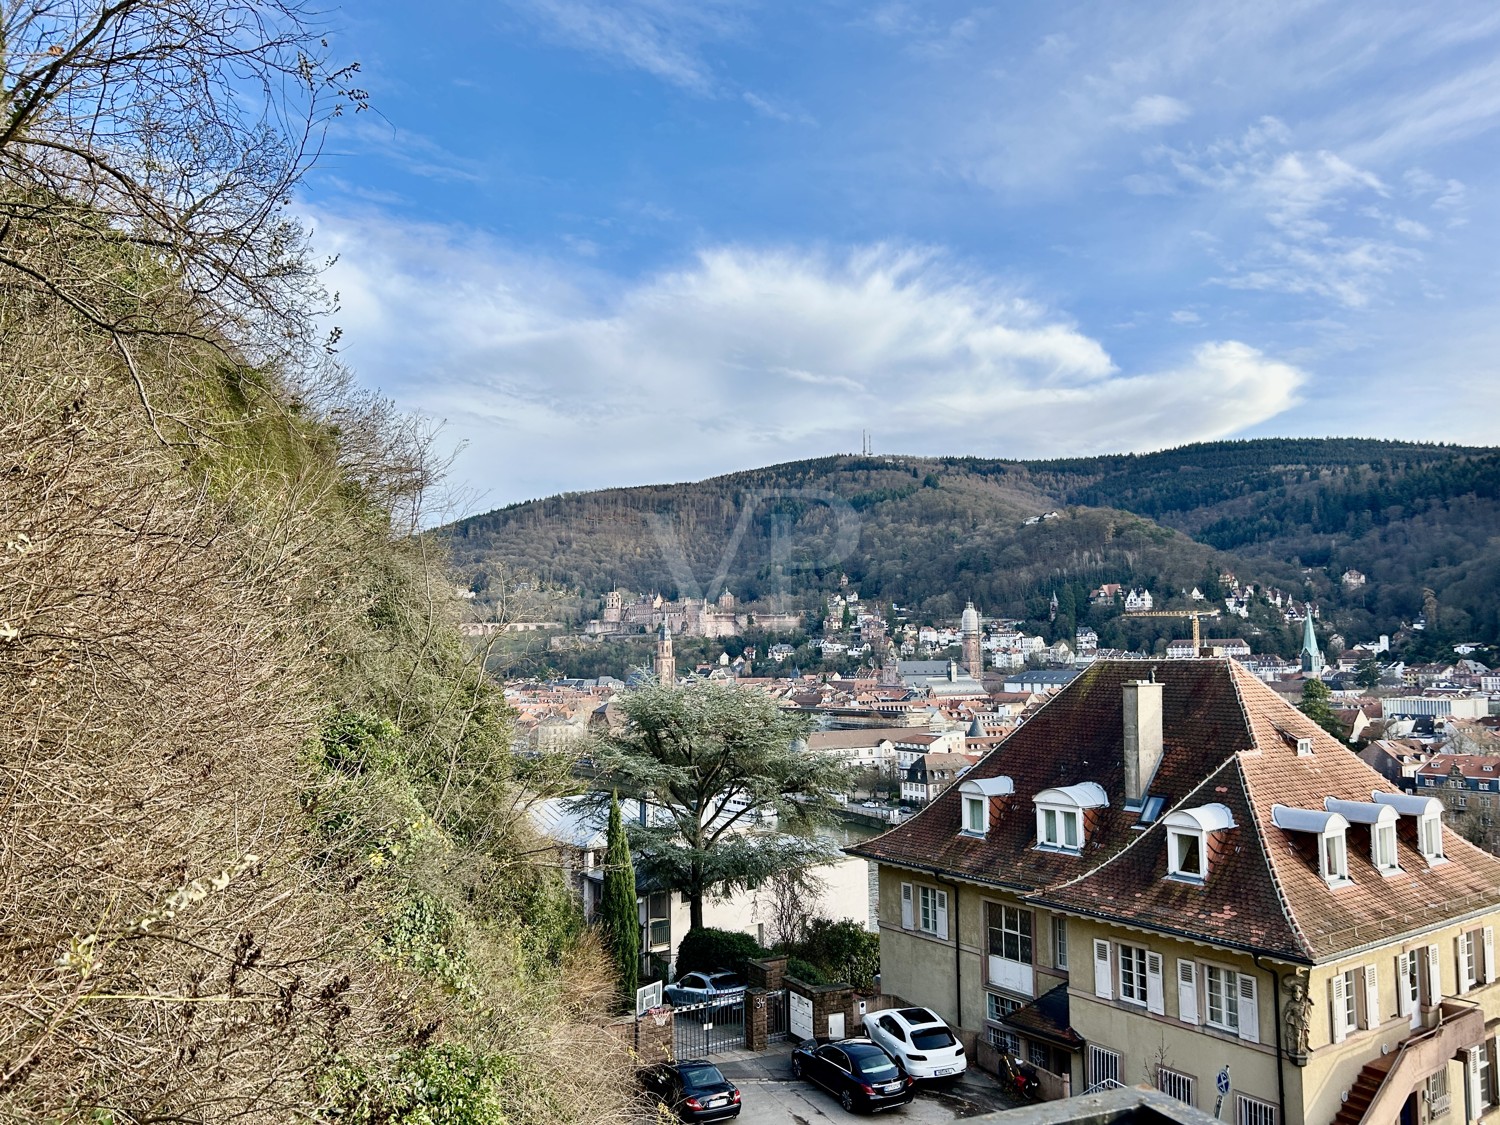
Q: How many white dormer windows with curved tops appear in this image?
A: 6